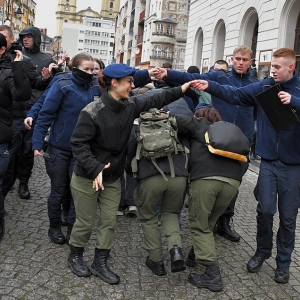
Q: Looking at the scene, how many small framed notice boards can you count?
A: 3